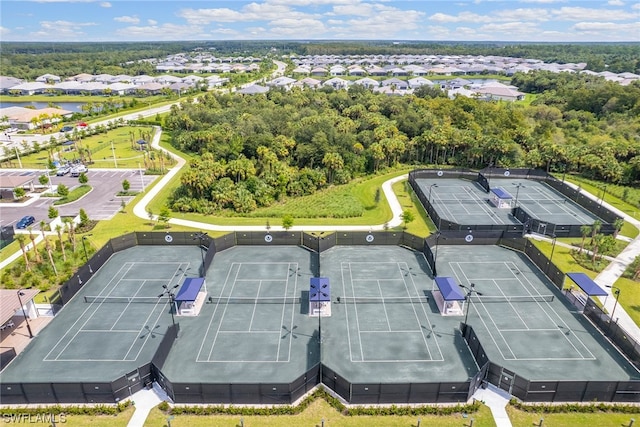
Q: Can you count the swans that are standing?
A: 0